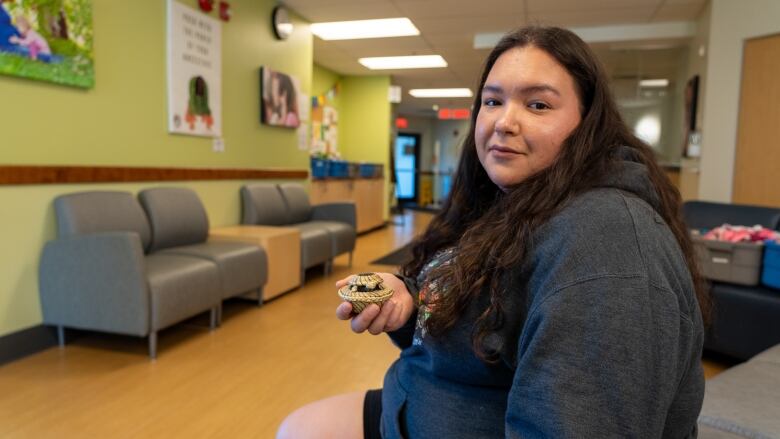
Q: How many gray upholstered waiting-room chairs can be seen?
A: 4